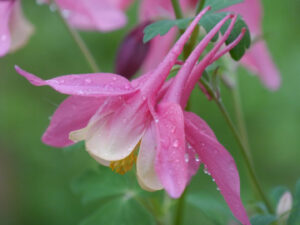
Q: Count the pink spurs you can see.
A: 4